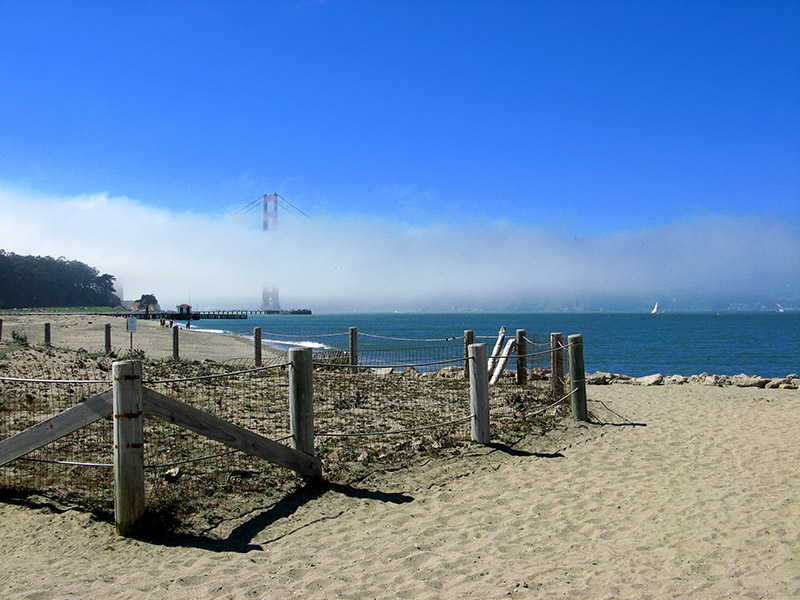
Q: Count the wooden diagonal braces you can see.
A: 2